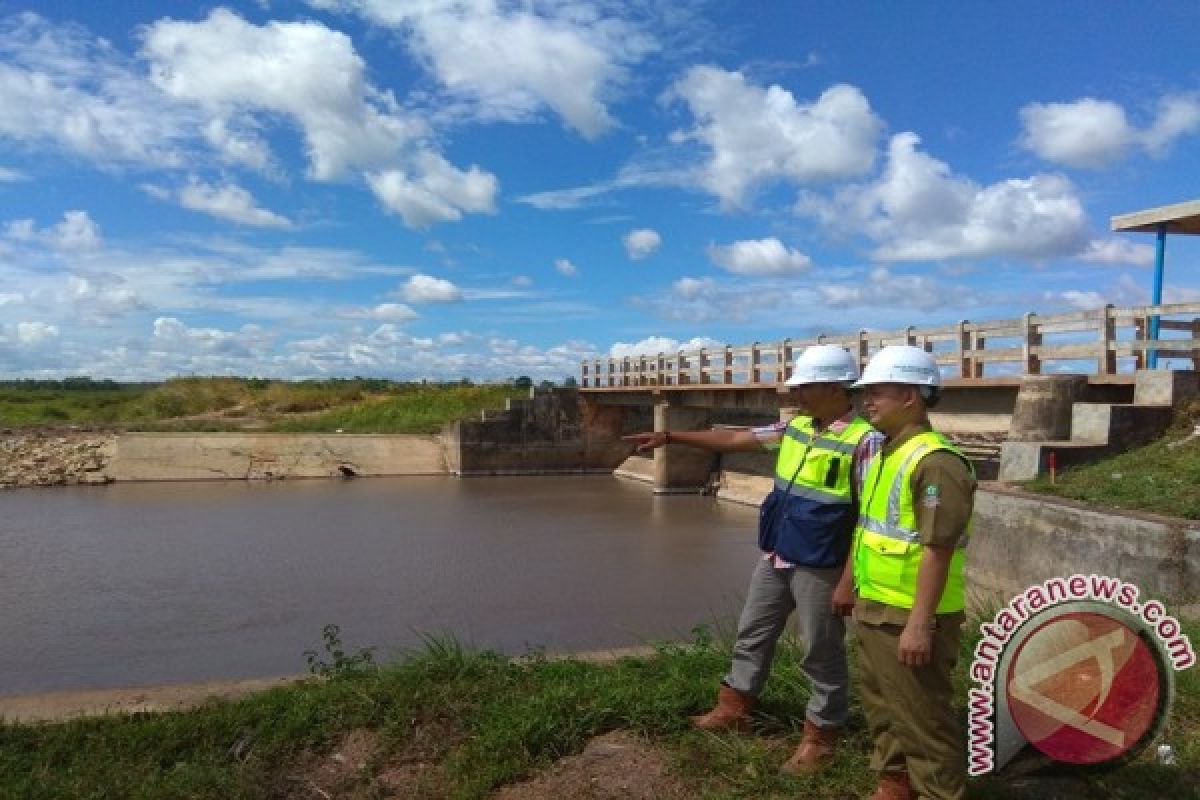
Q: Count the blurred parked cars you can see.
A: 0